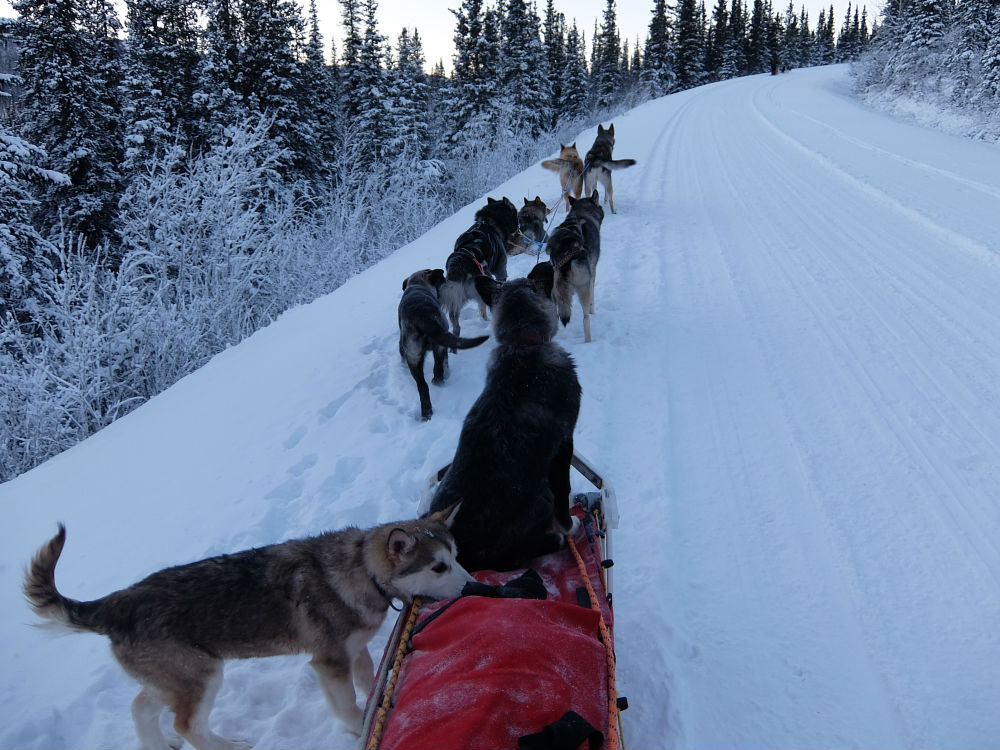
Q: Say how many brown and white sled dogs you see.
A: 2